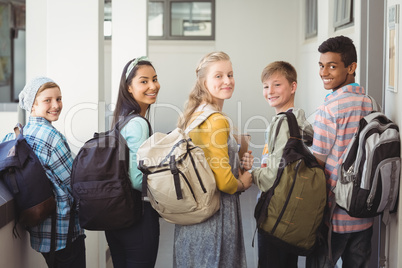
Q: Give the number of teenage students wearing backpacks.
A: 5